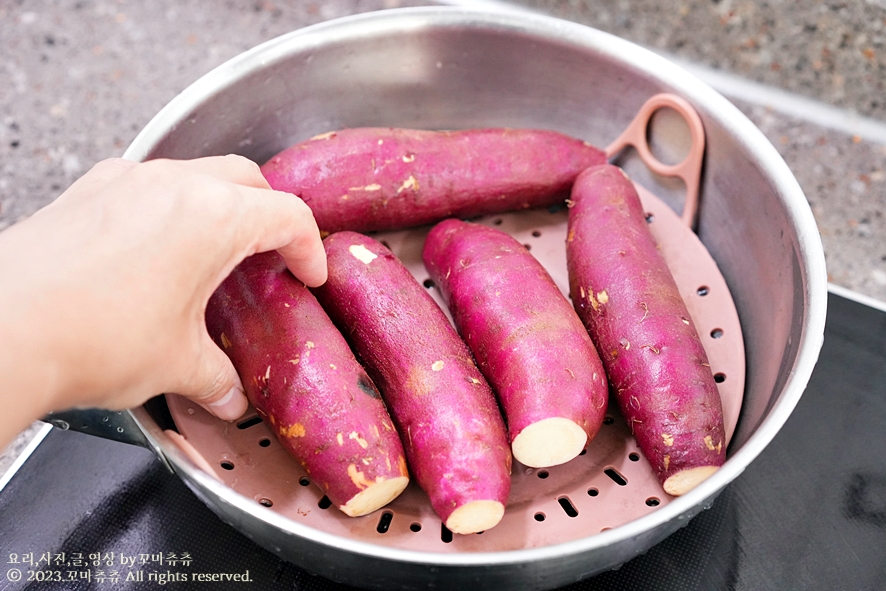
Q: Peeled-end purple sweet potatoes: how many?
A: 4